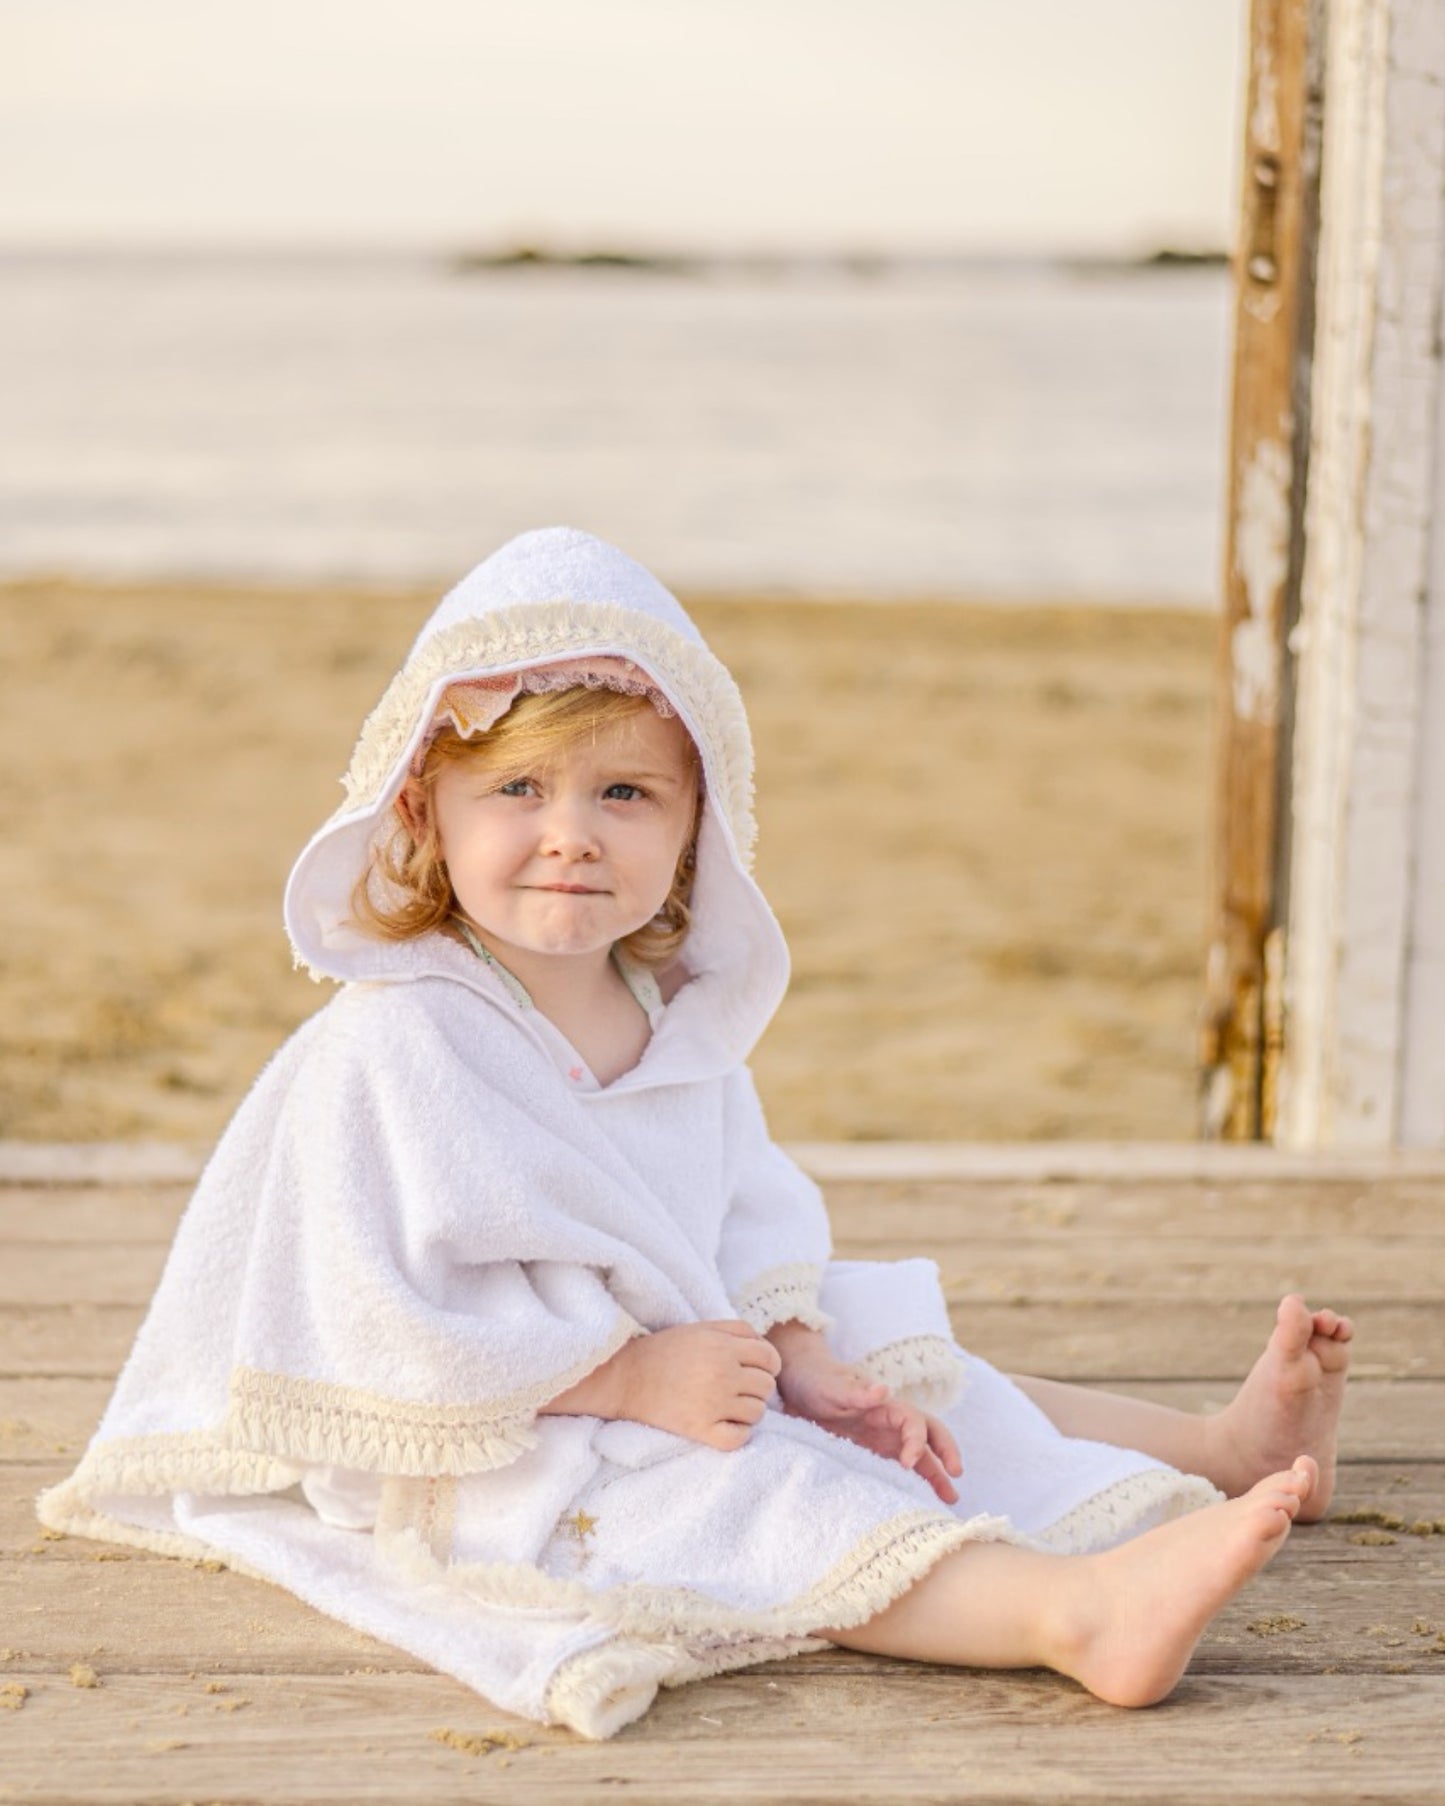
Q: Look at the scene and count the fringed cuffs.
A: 2